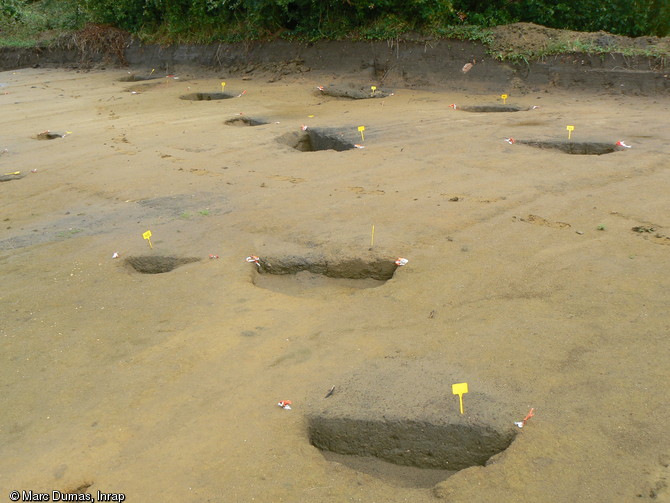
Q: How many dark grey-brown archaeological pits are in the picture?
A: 12